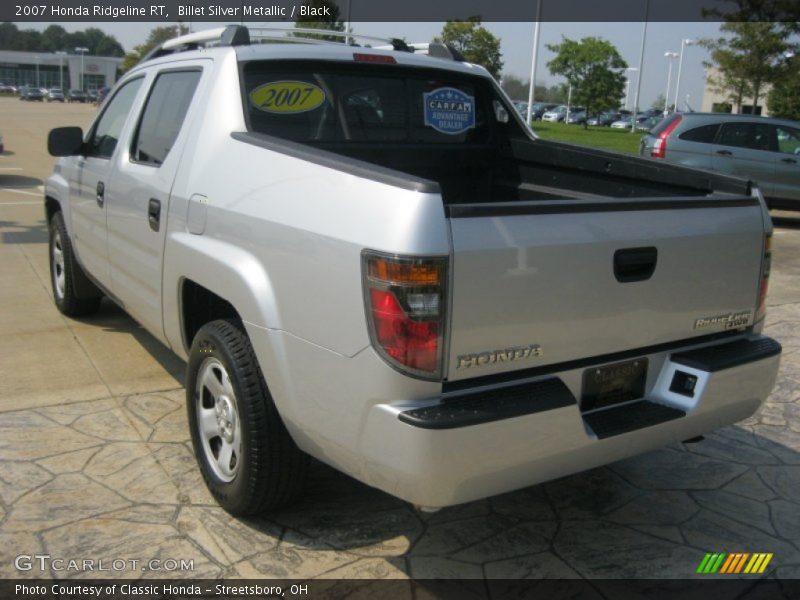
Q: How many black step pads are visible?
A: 3